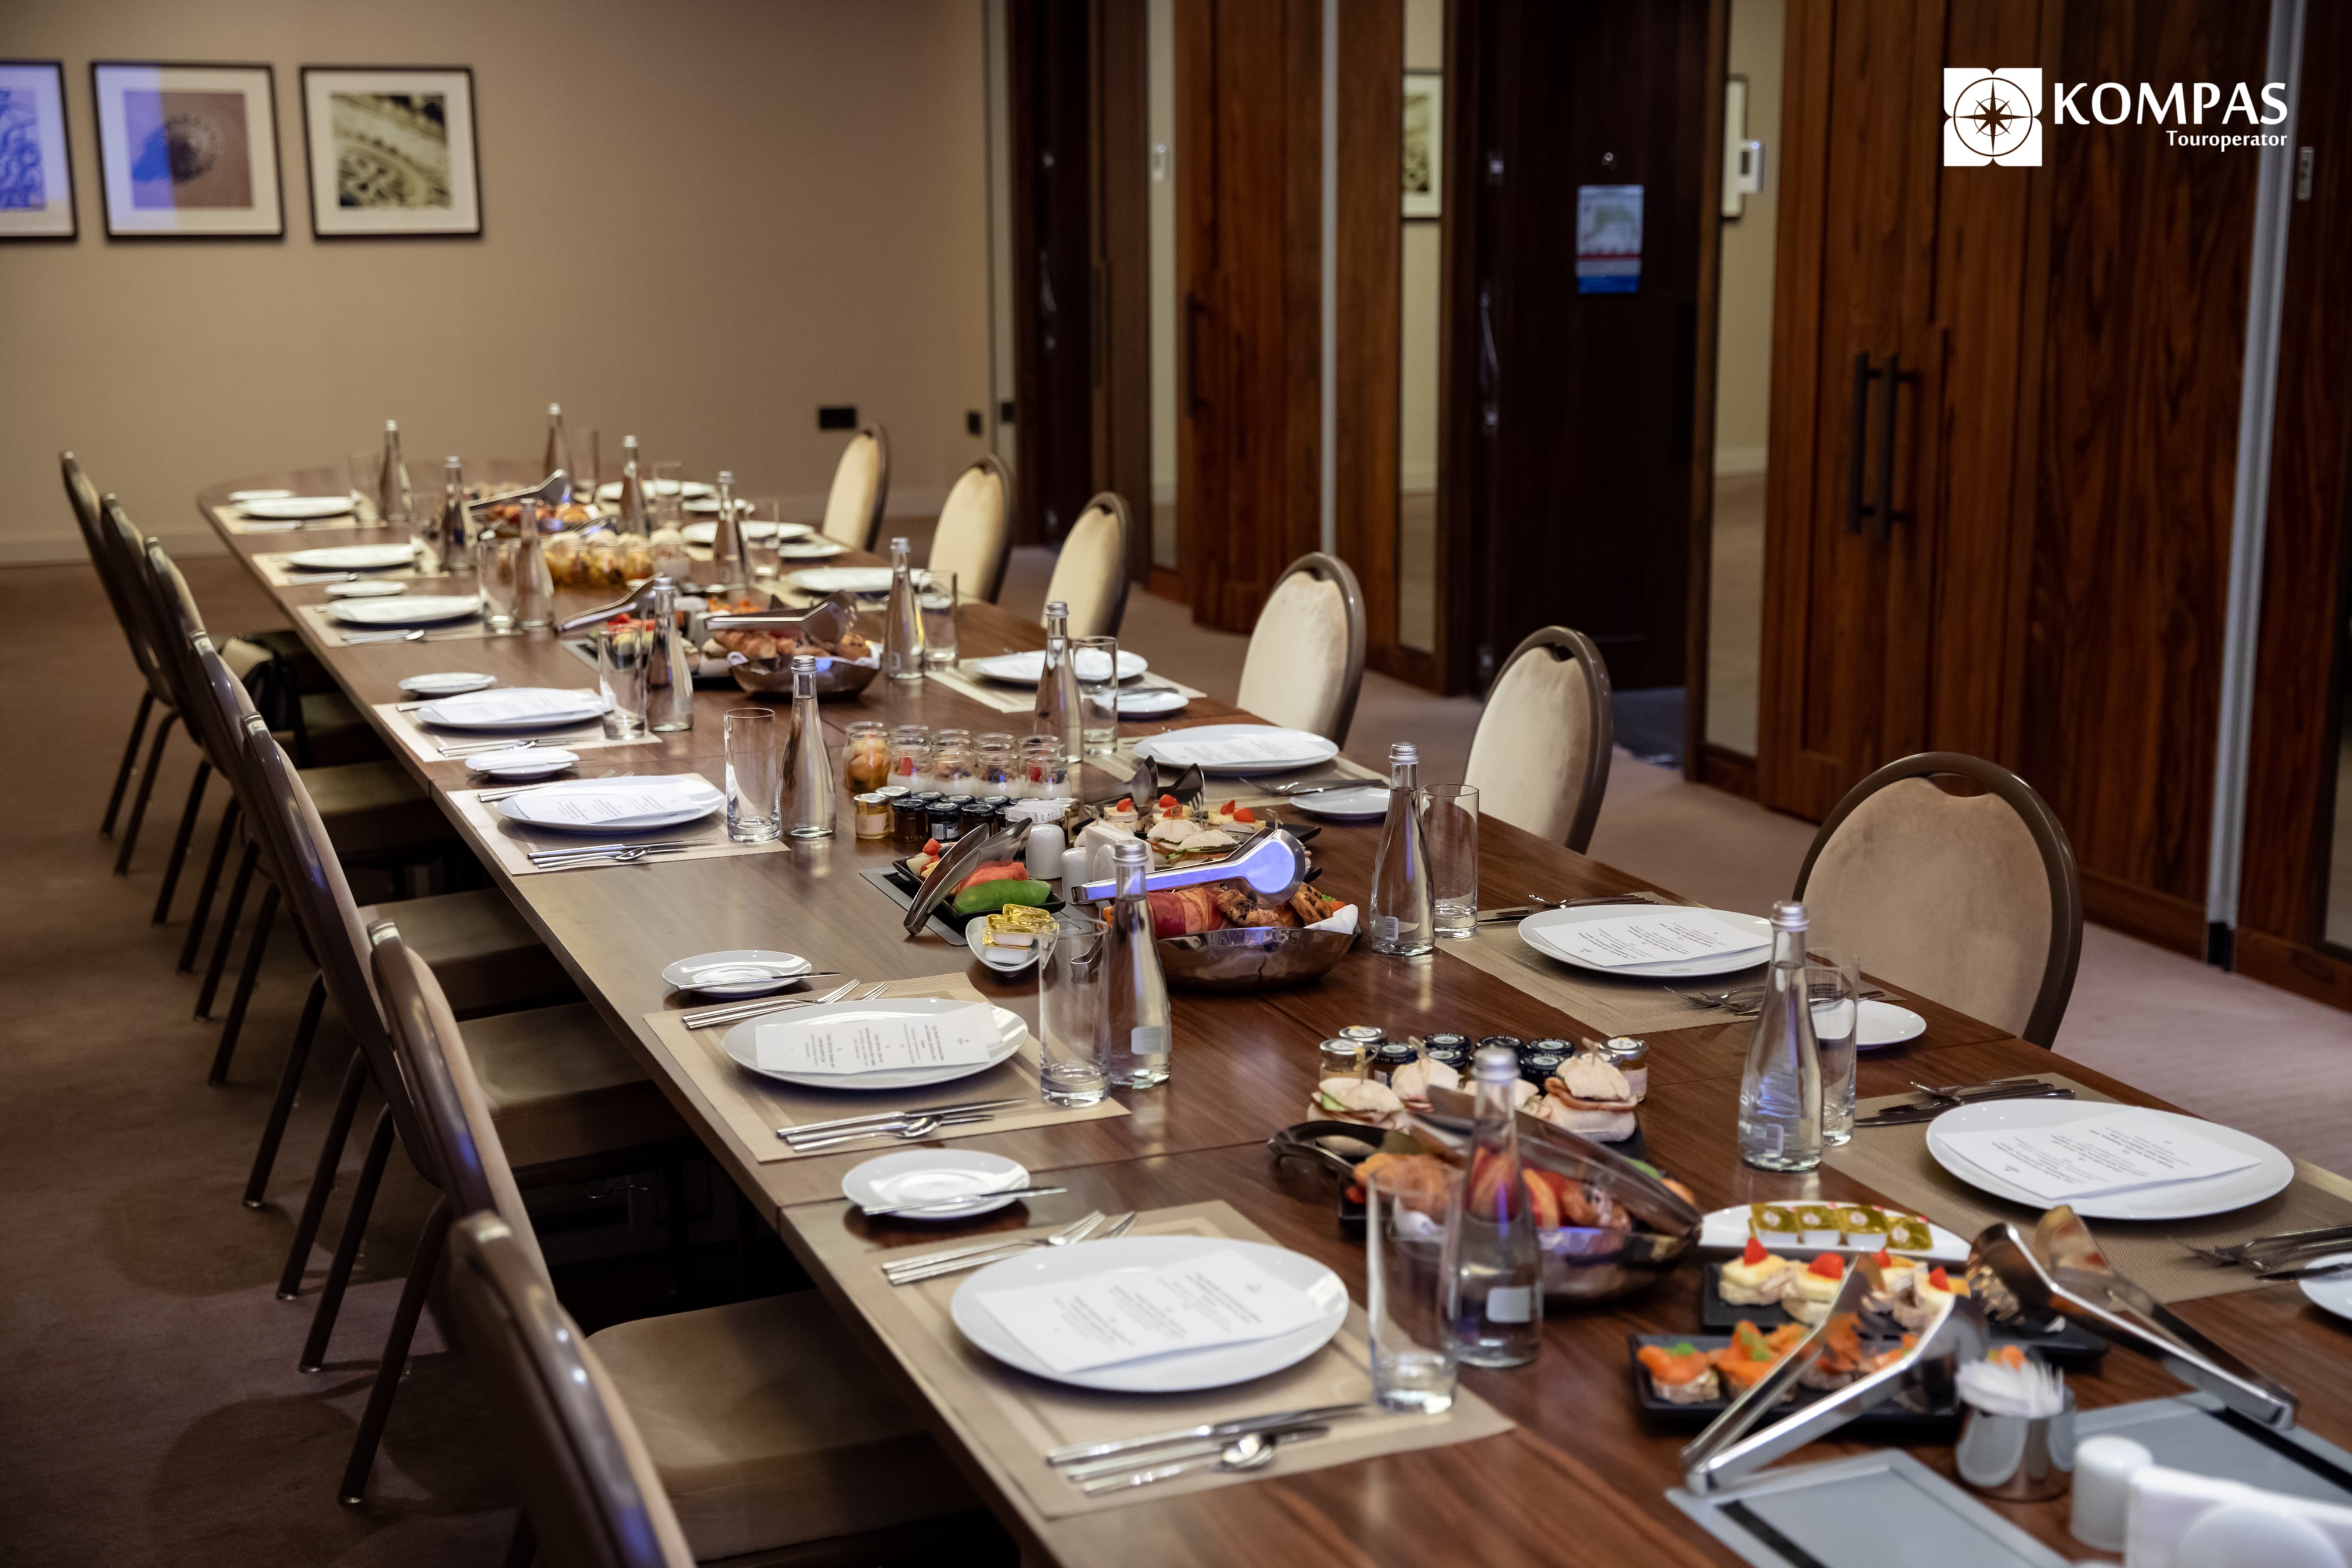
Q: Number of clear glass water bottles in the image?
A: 14